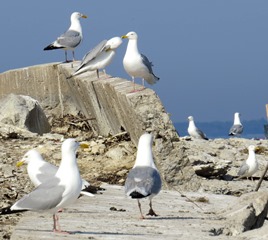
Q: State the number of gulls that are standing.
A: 9